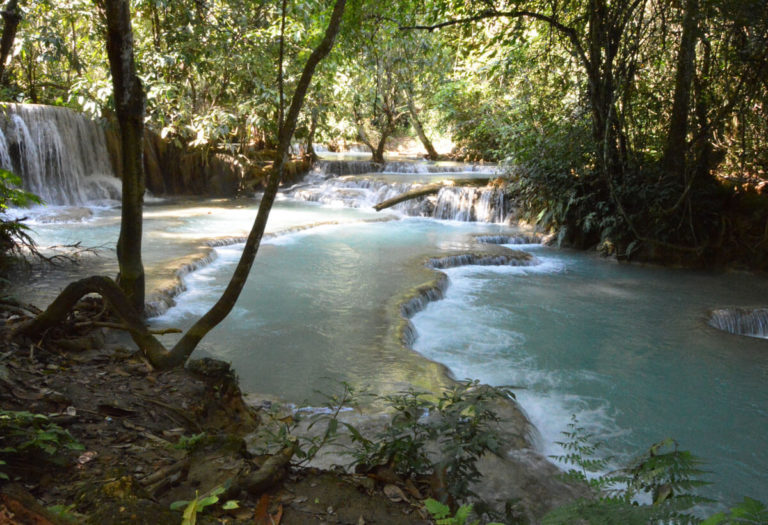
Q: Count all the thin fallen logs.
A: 1